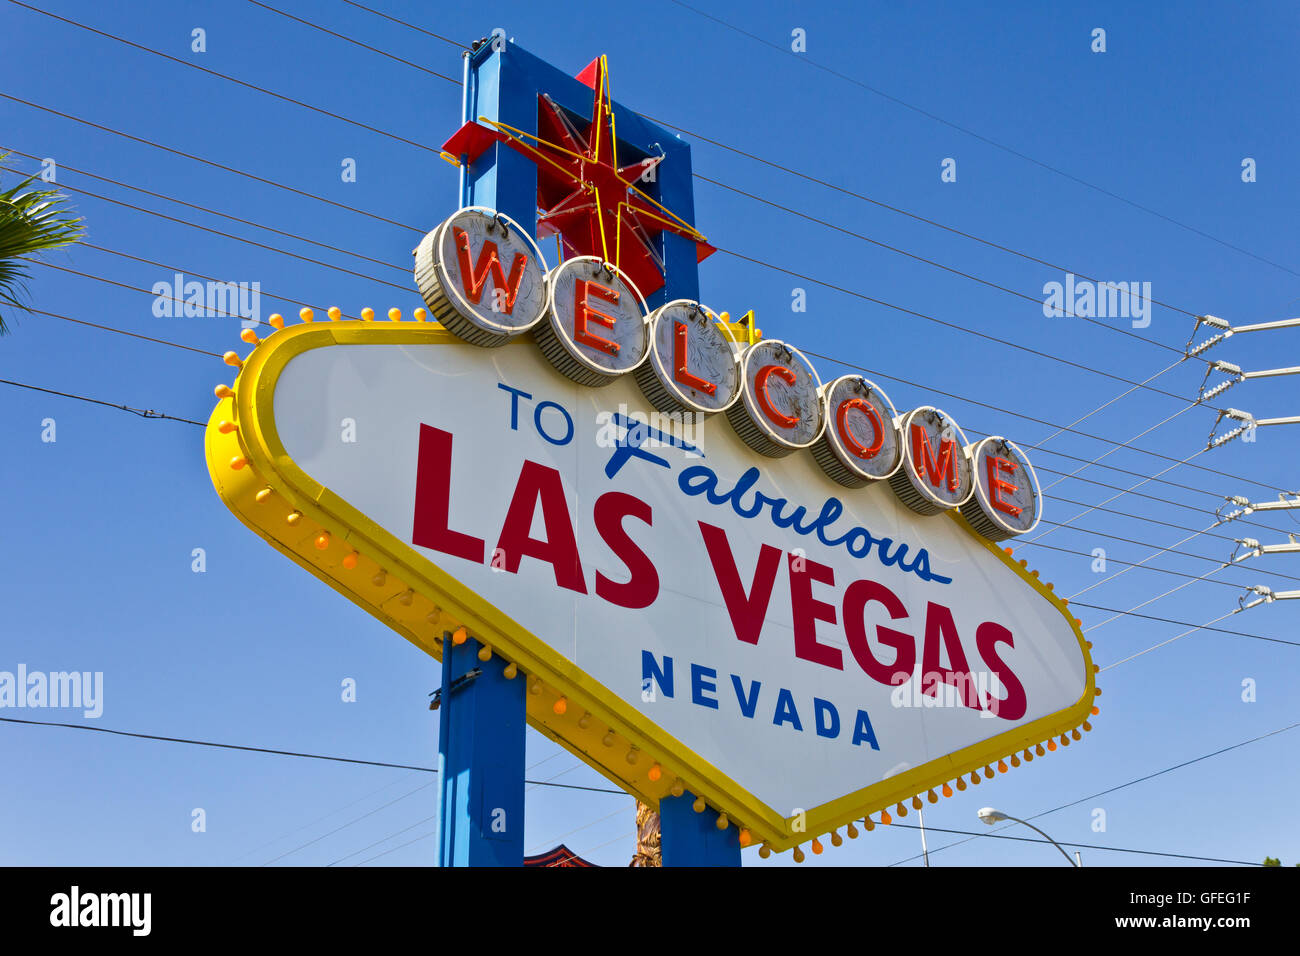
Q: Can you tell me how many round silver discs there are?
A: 7